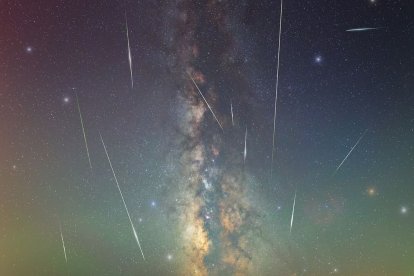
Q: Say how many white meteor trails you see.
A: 11